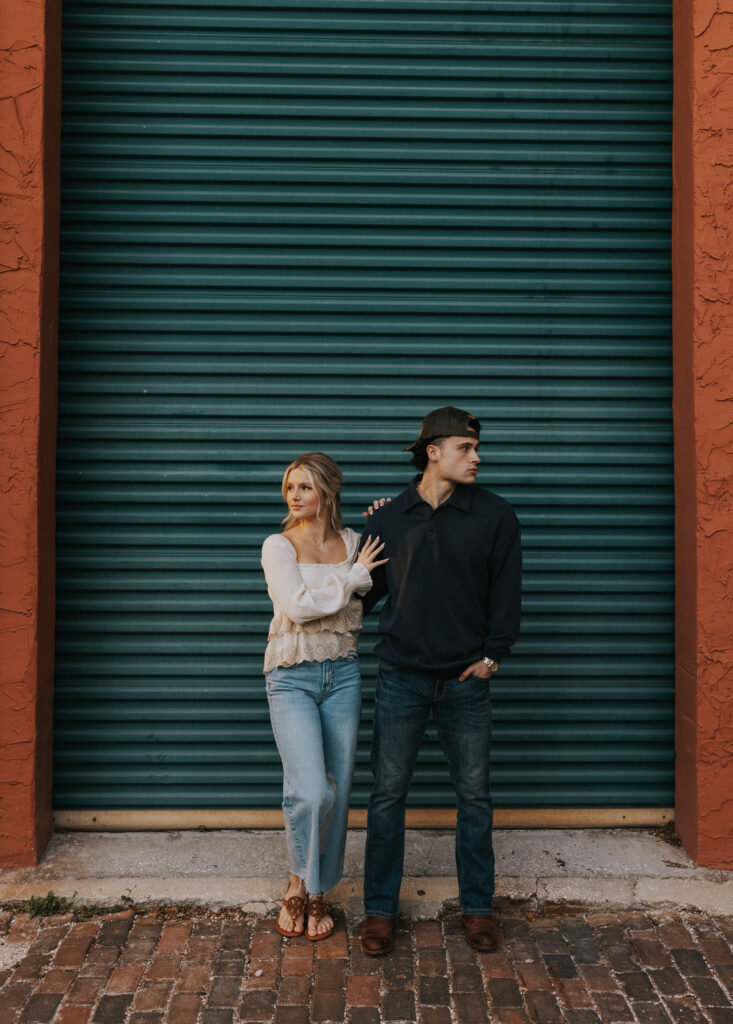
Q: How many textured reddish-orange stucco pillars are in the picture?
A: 2